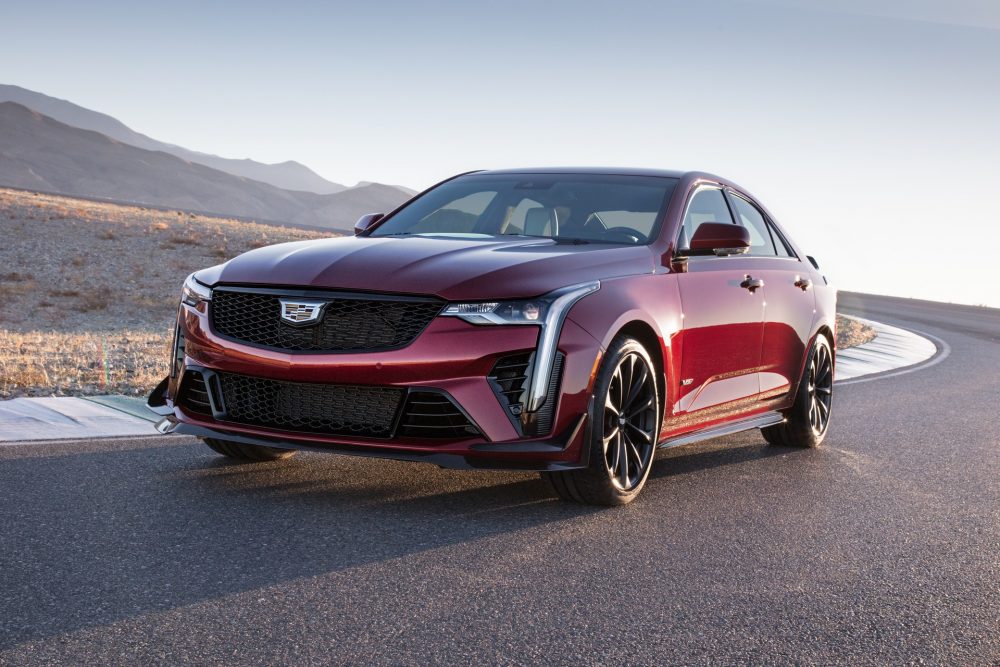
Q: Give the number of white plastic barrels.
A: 0